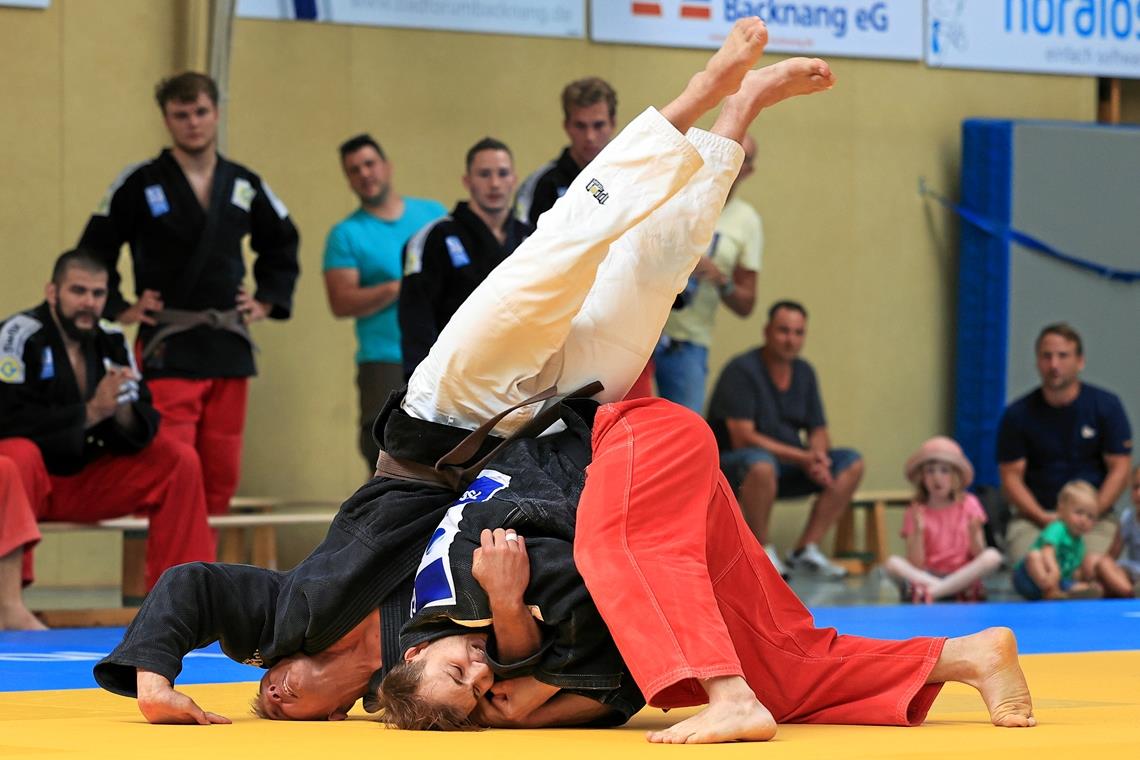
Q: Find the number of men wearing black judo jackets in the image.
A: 6